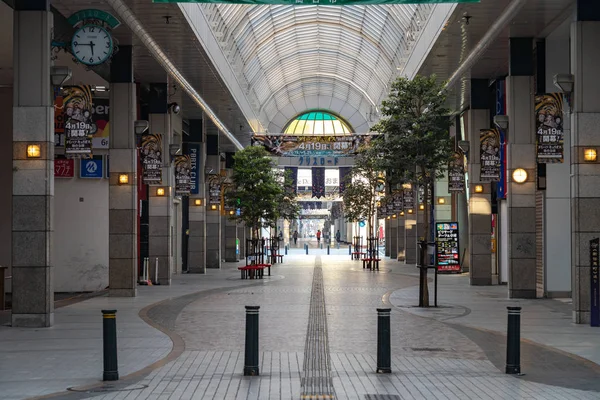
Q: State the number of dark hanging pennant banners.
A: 3